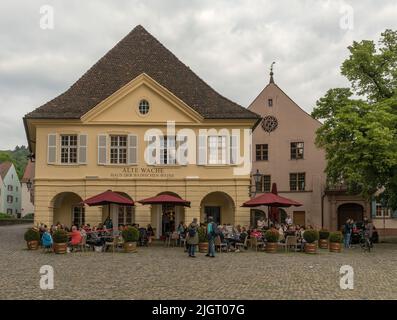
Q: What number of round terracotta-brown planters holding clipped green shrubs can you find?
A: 8